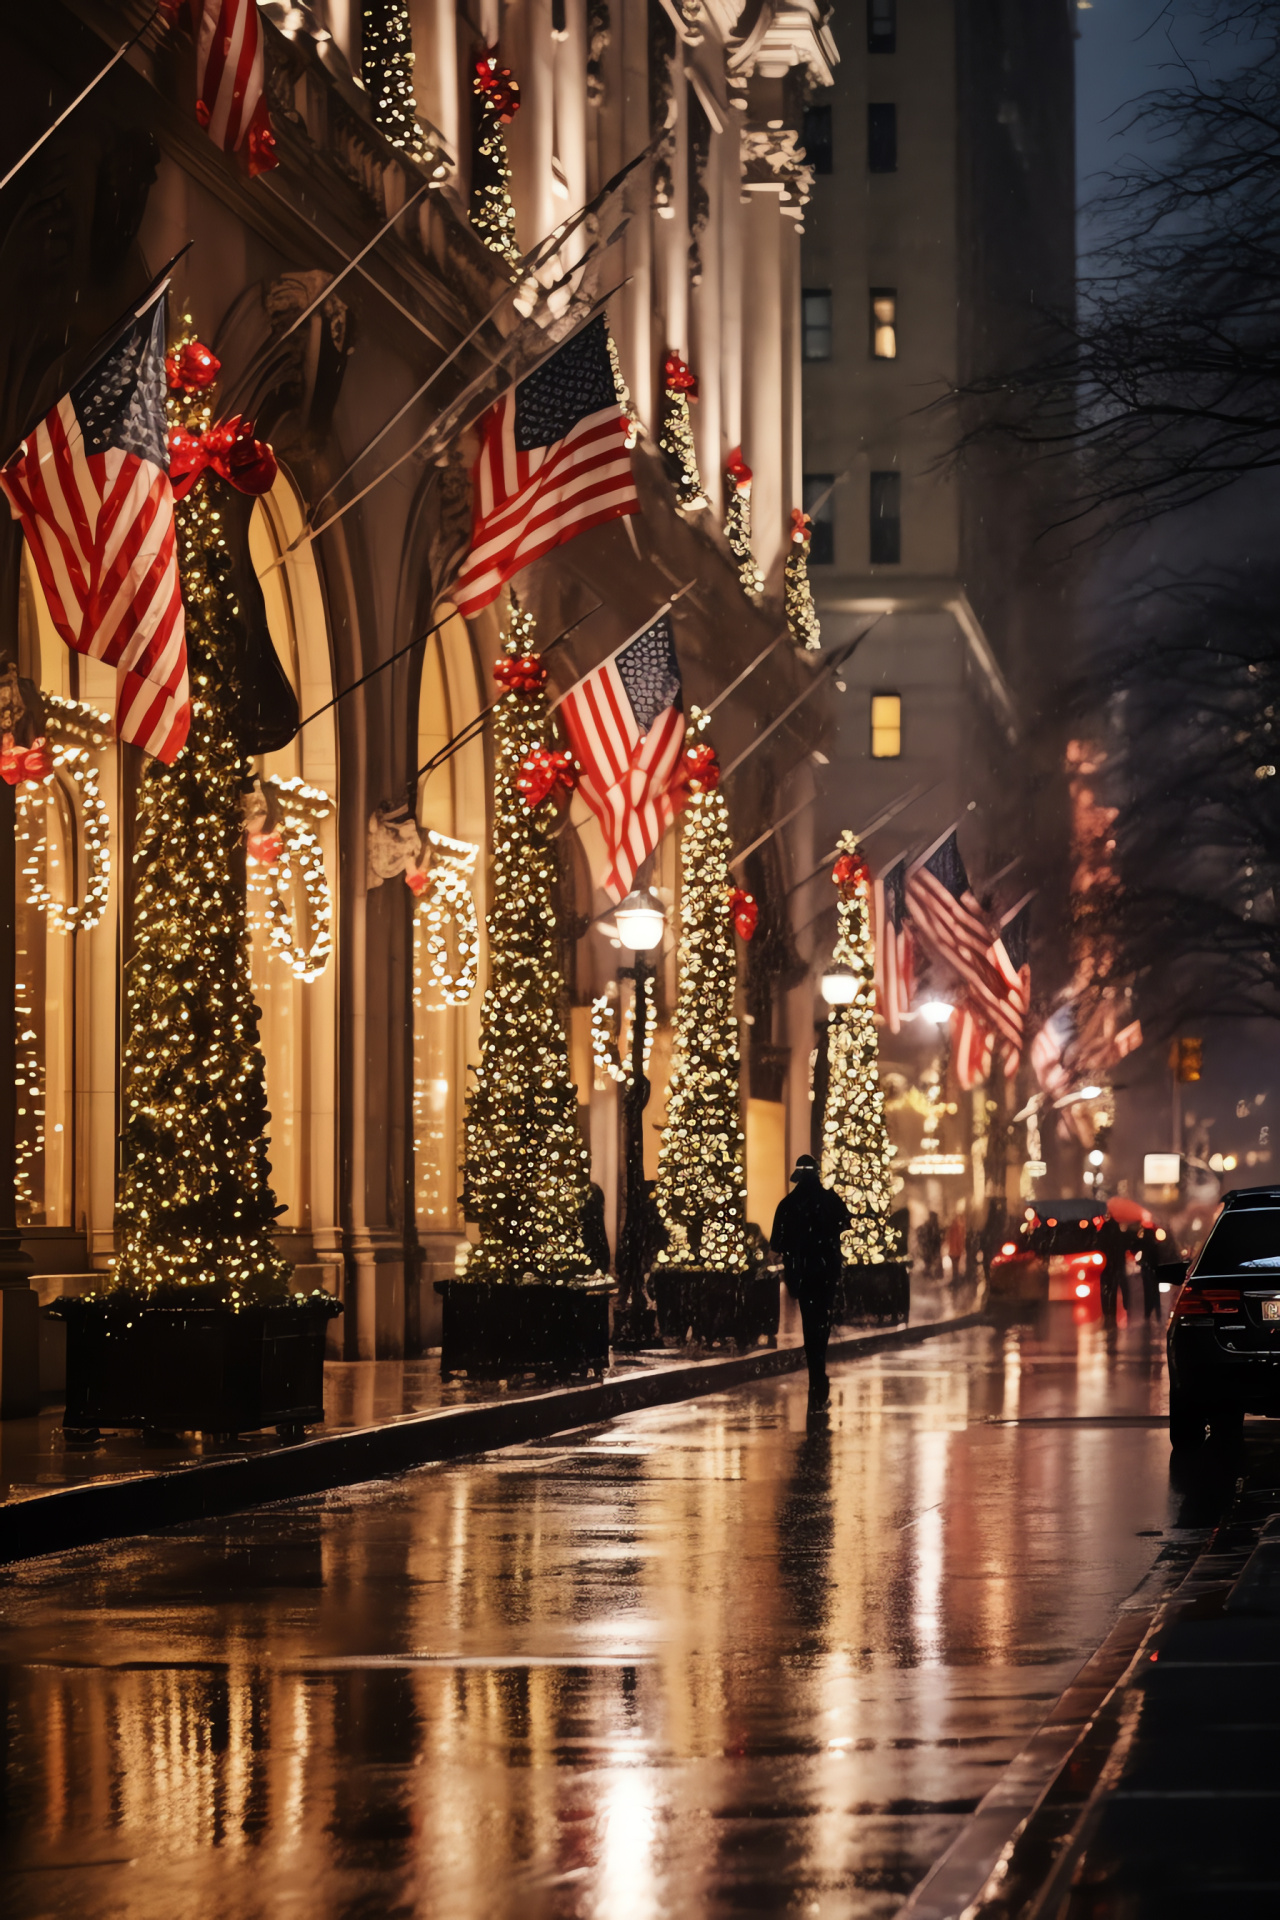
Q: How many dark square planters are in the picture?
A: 4